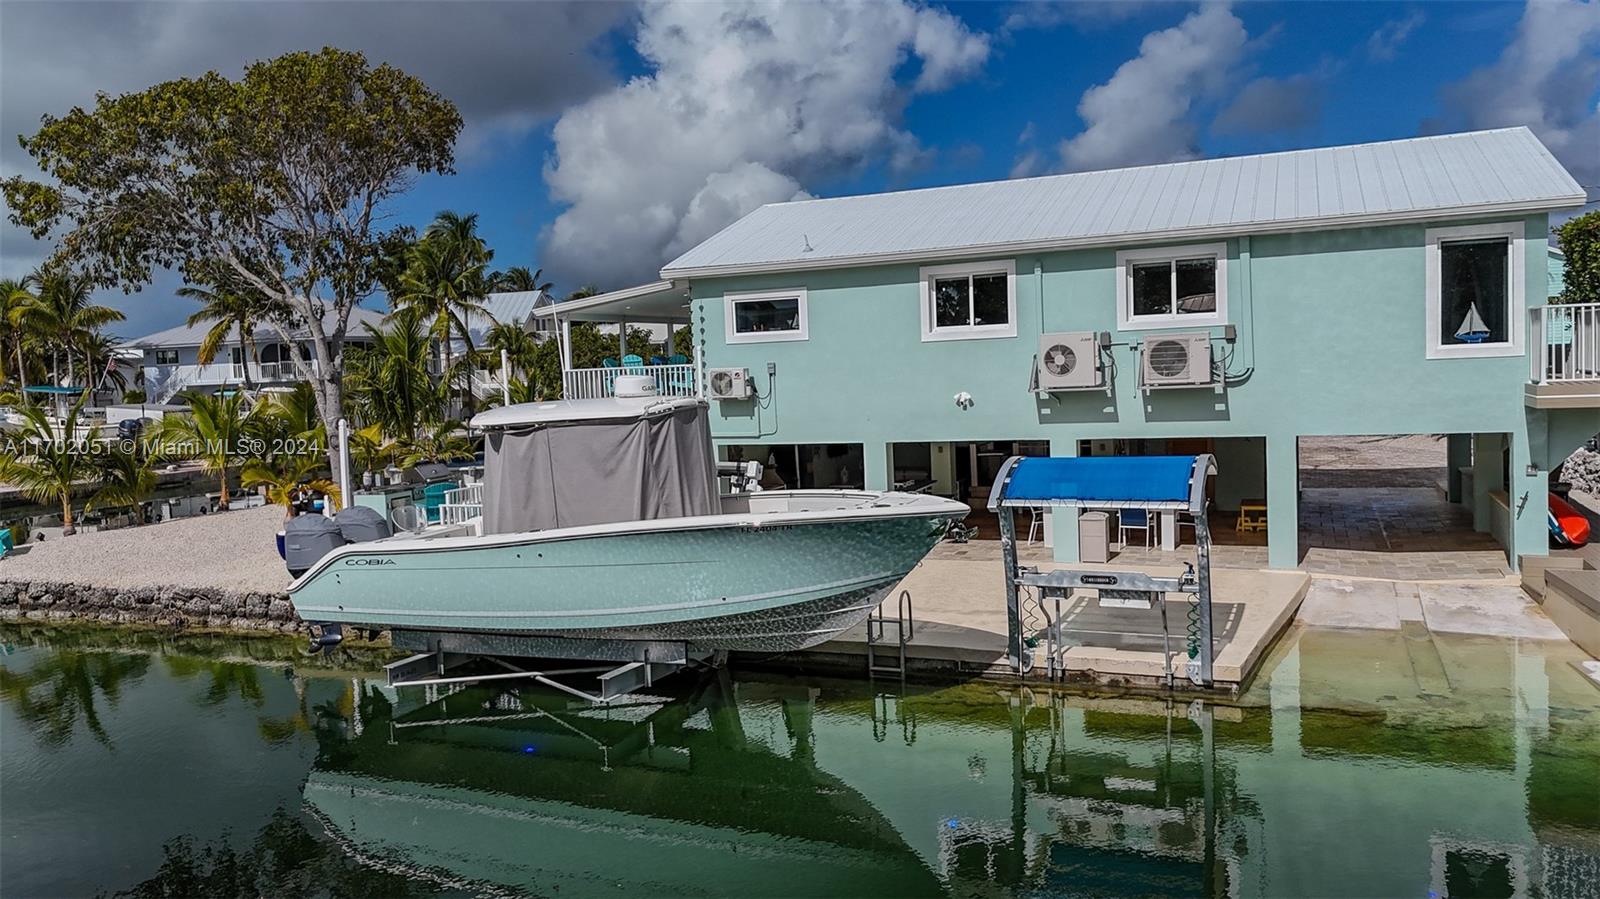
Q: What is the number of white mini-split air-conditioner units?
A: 3